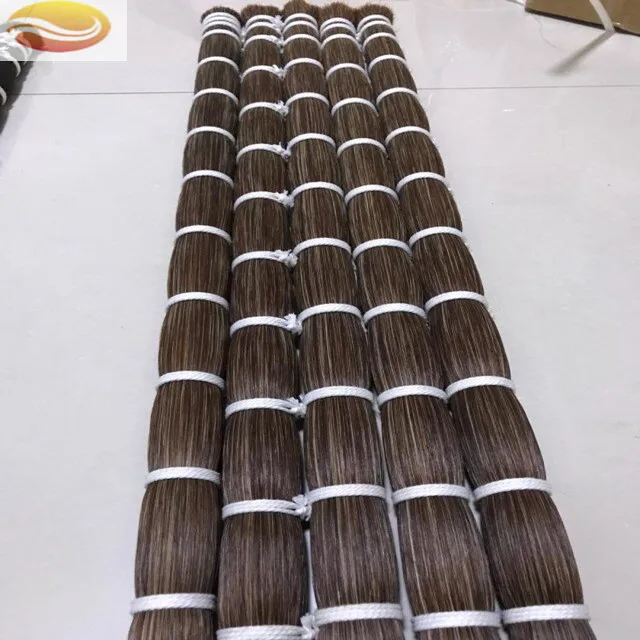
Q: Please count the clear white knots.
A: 11